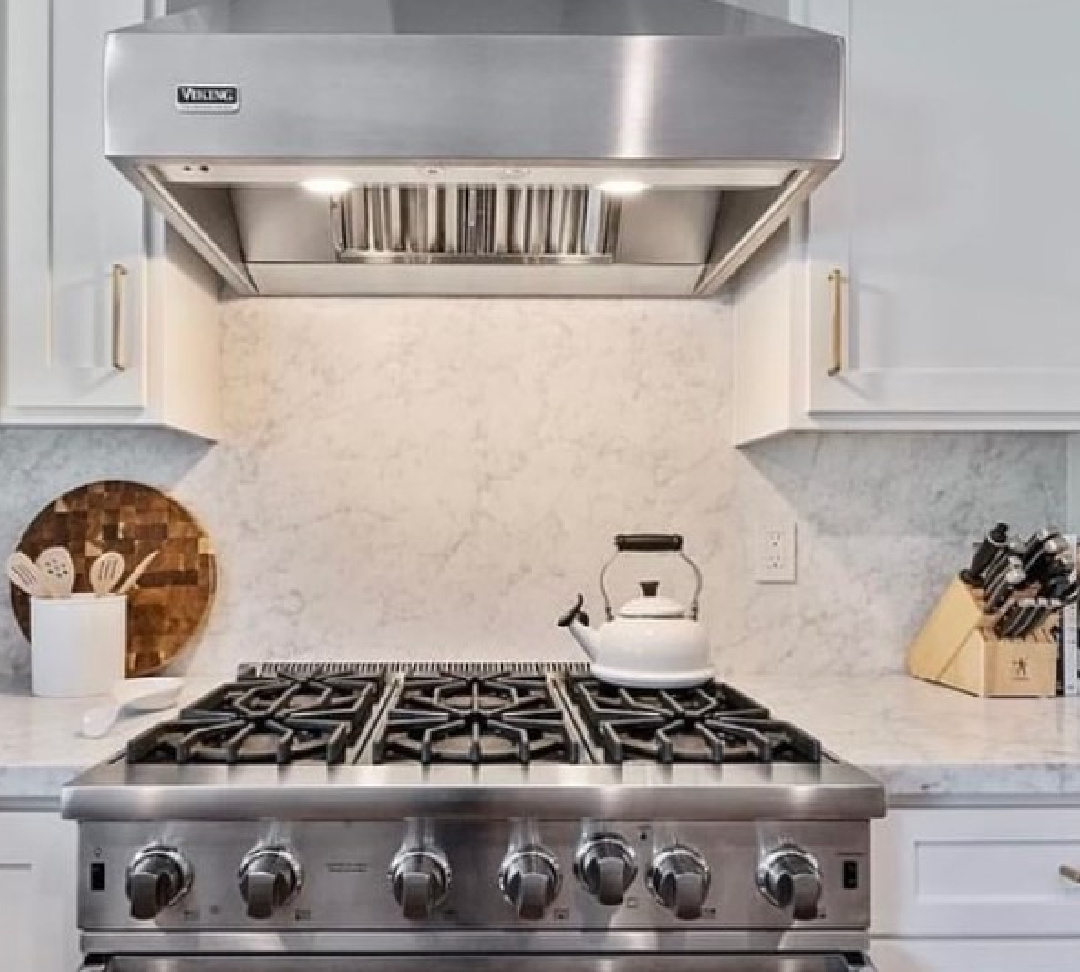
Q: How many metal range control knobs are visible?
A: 7